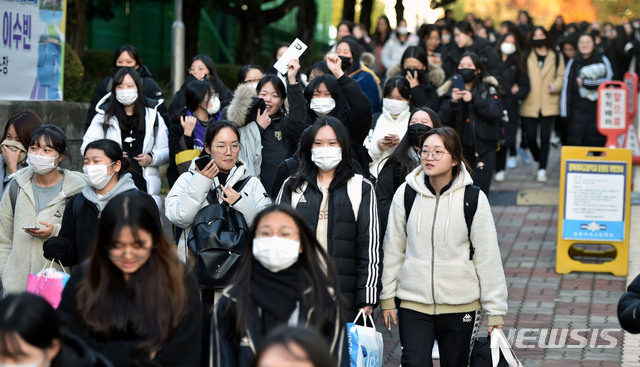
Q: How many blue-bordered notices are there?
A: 1